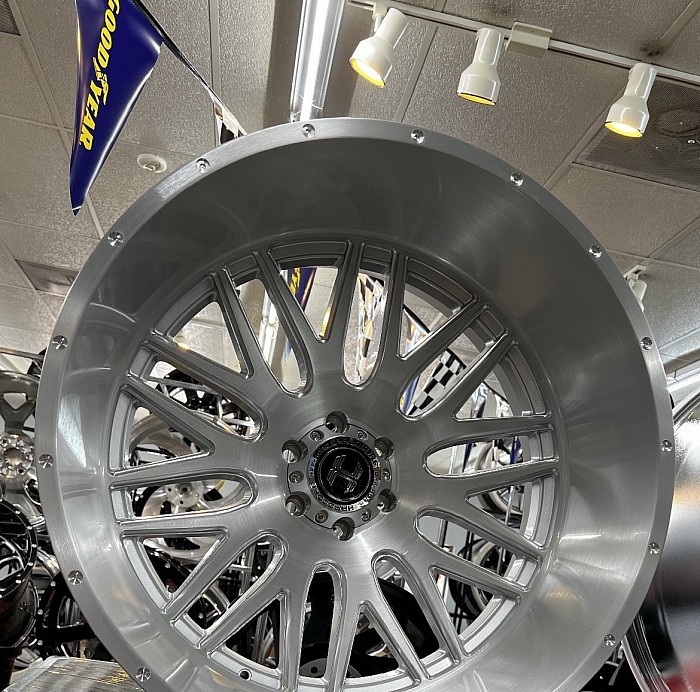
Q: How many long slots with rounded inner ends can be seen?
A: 10